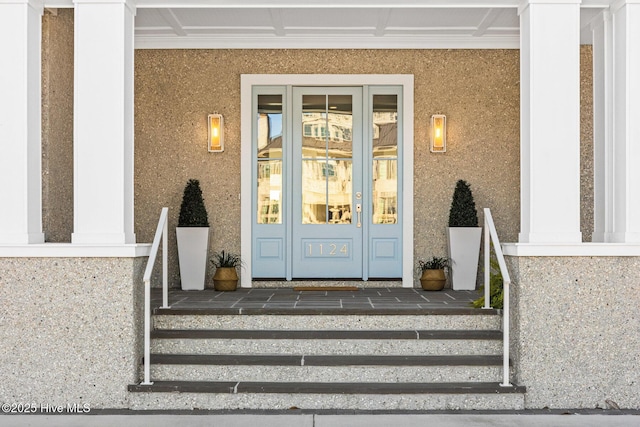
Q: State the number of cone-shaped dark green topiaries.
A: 2